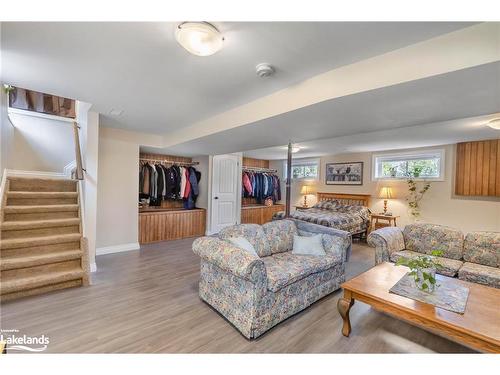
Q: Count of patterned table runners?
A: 1